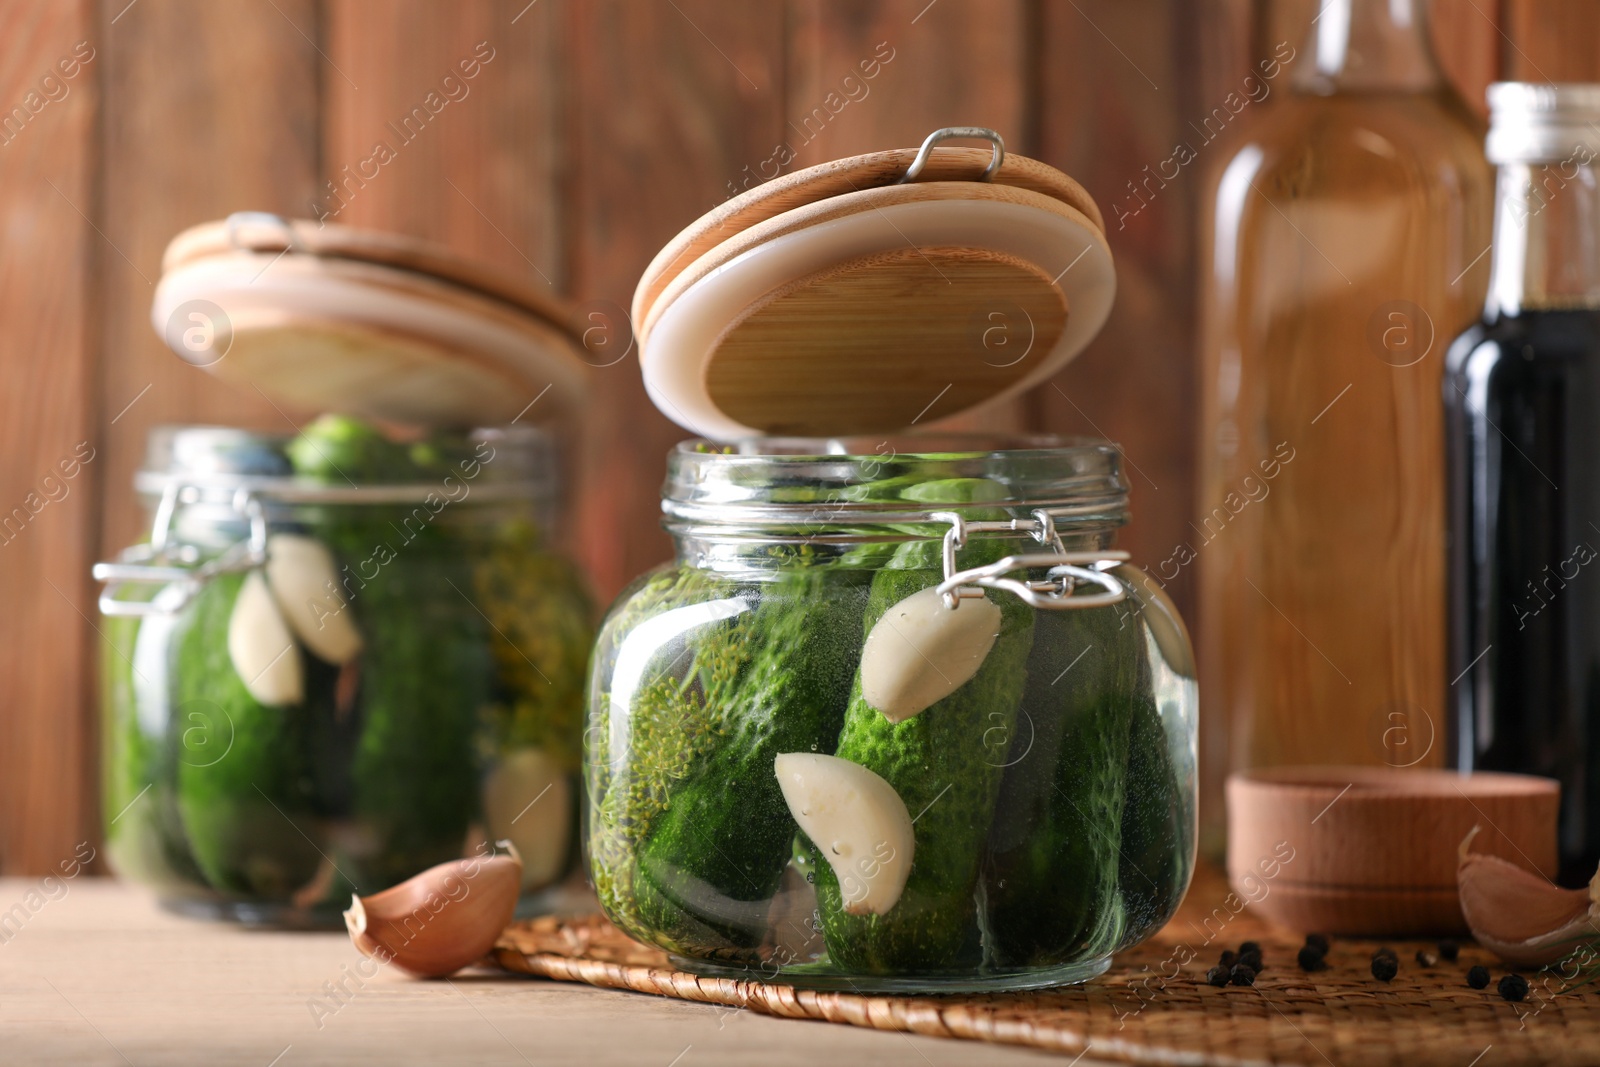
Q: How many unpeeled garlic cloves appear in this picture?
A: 2